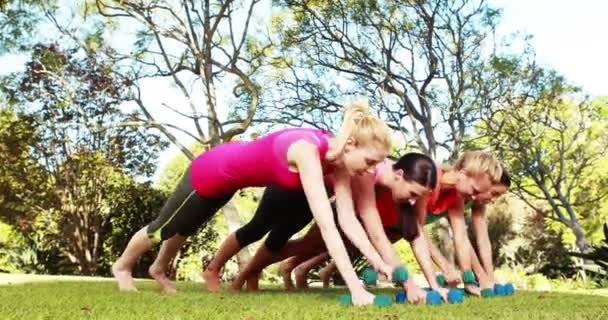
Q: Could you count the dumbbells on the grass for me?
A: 8